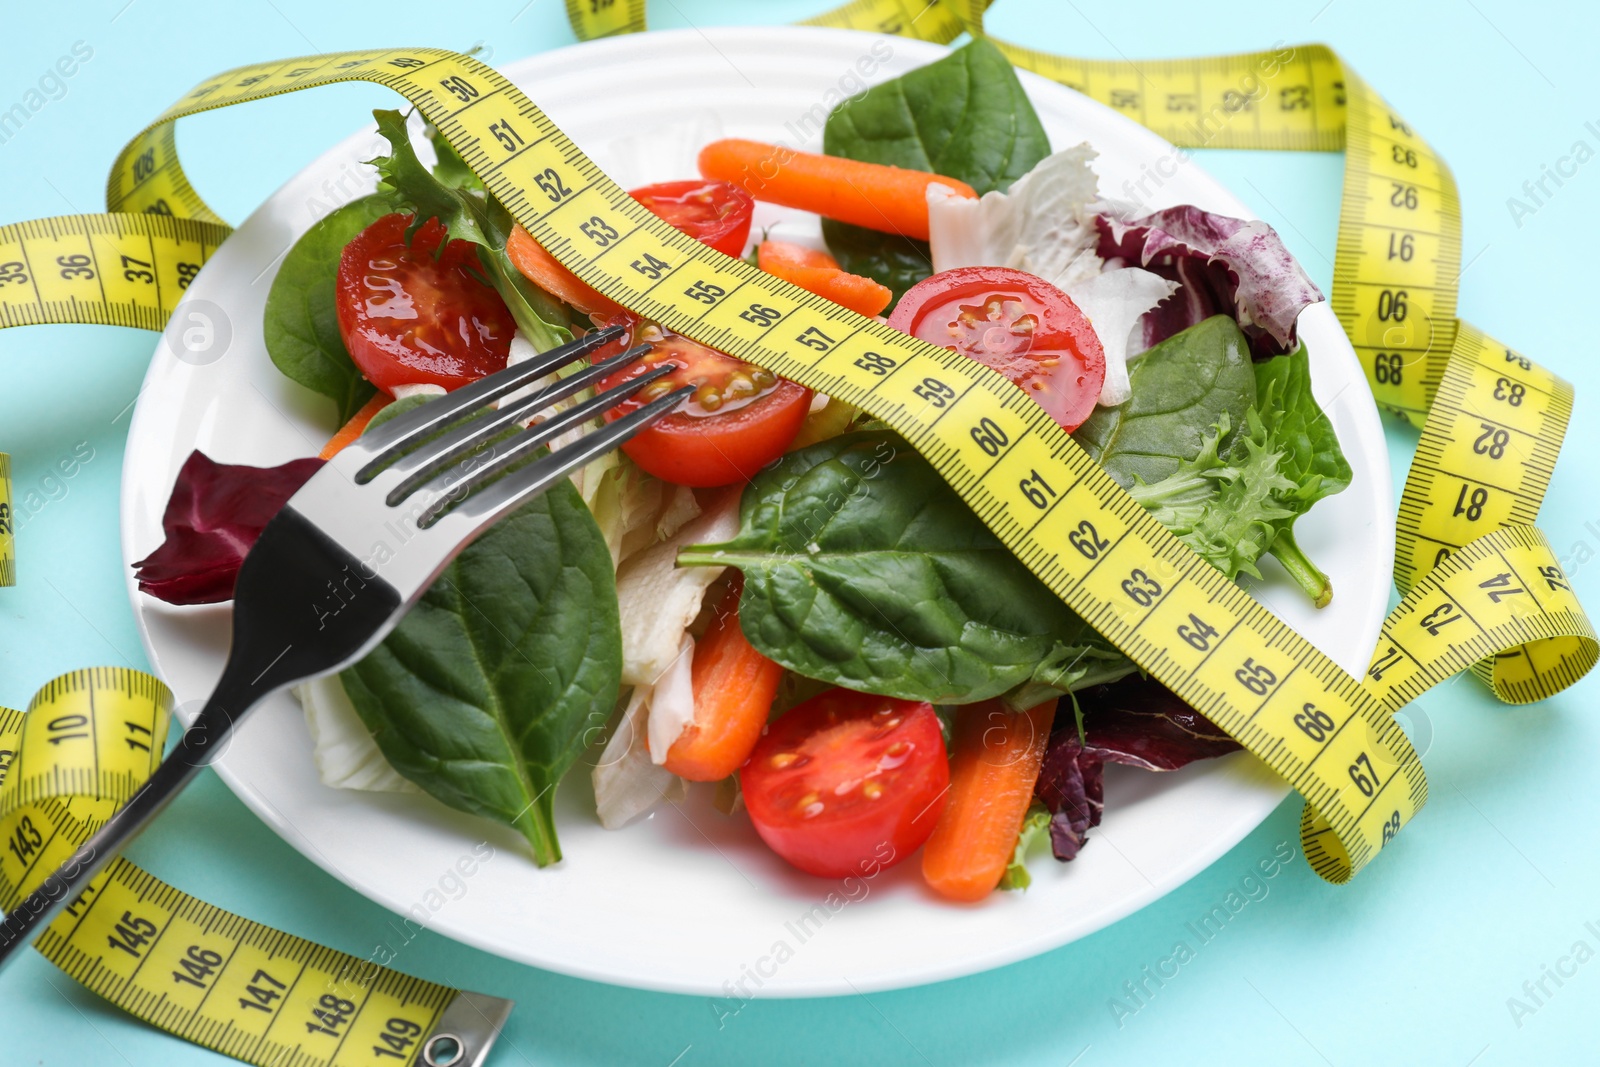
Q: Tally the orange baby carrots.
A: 6